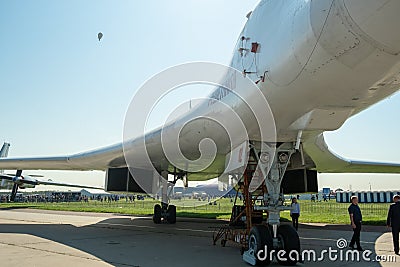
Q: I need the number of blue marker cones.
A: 0